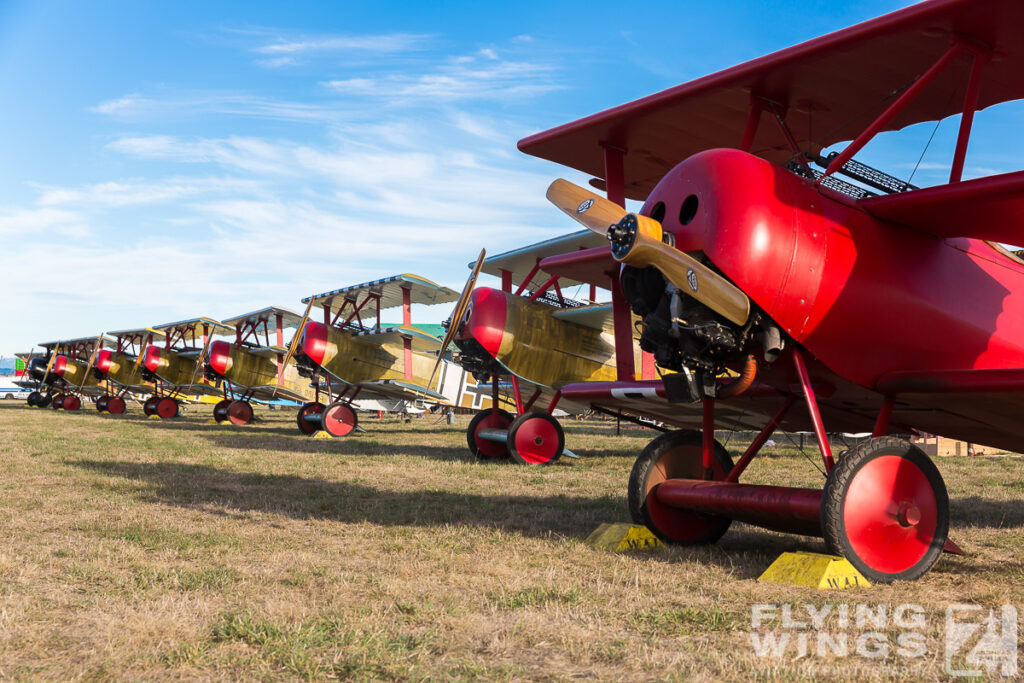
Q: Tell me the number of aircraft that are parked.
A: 8